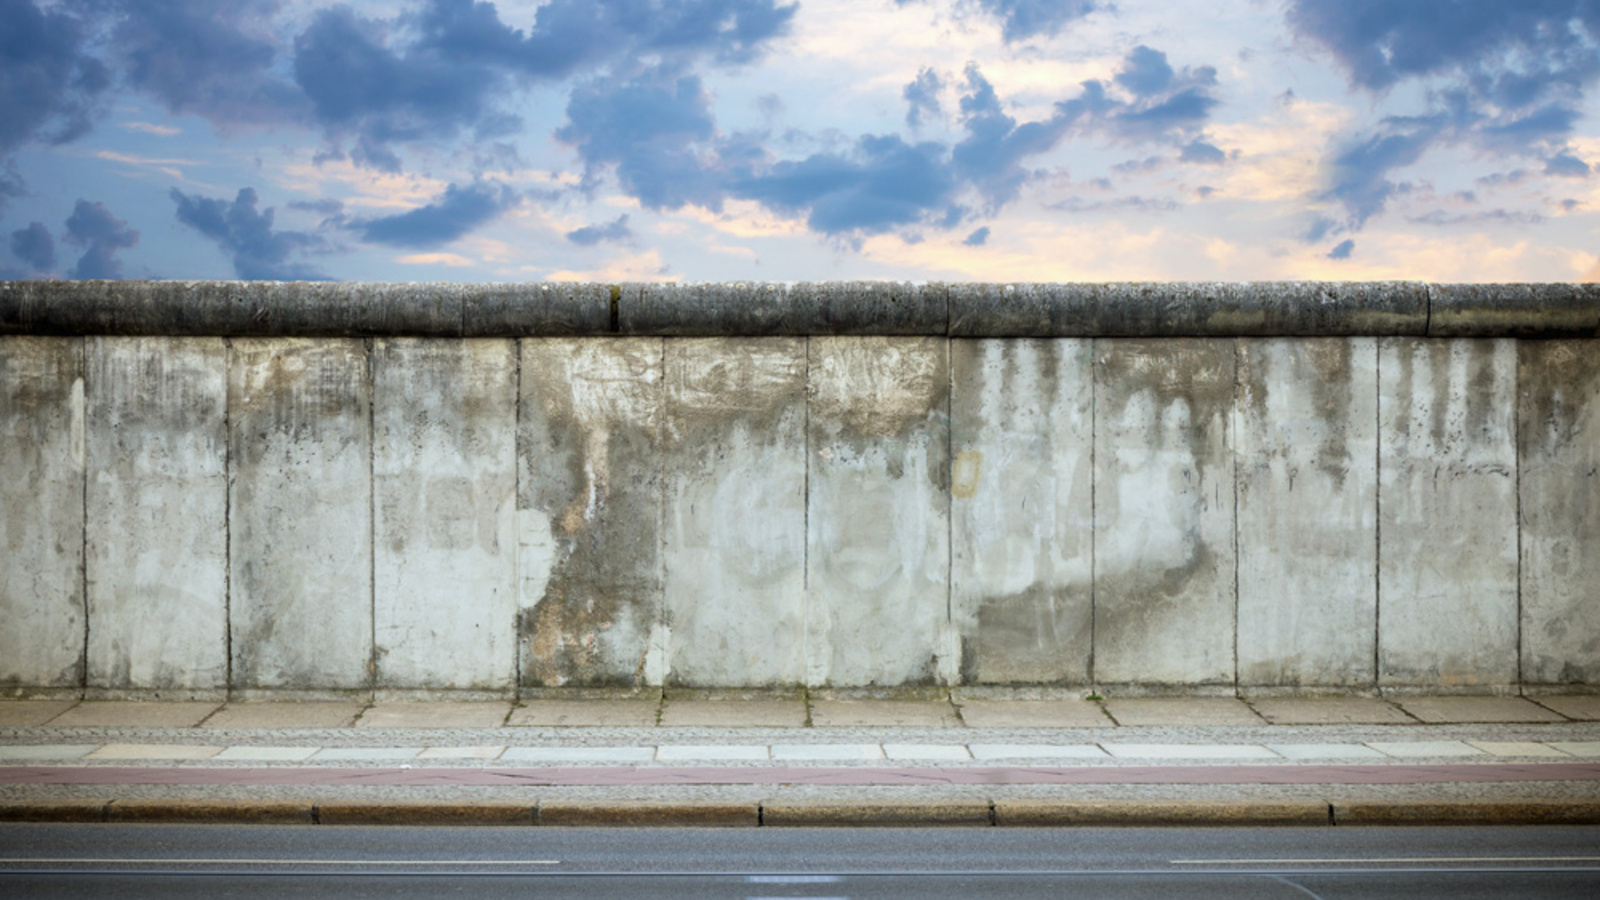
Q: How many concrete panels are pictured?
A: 12